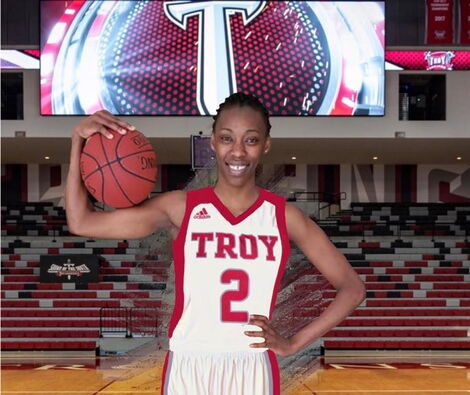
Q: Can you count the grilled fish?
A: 0